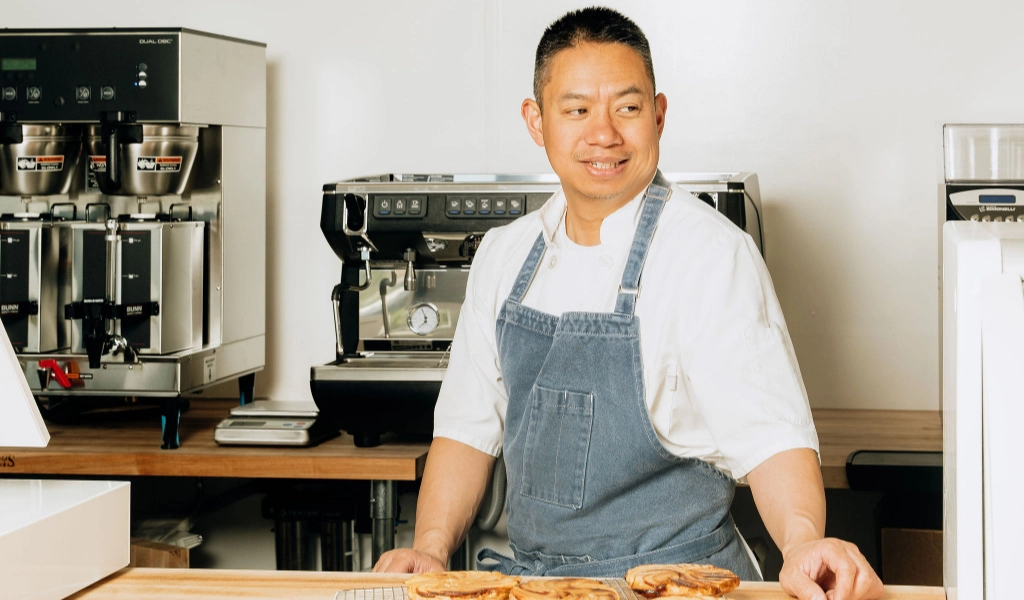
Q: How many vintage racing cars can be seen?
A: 0